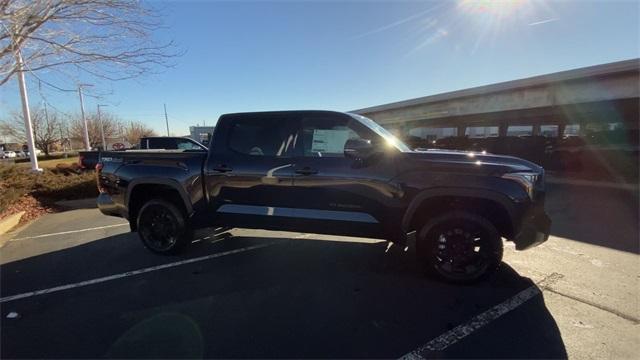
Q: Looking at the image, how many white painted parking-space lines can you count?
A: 3